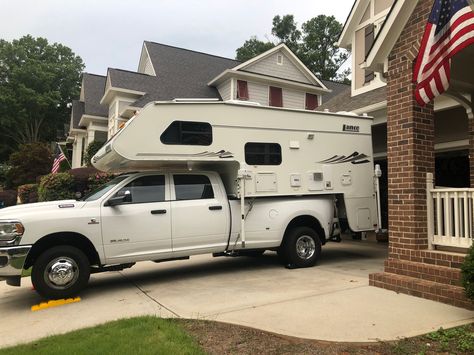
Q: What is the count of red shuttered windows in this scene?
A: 3